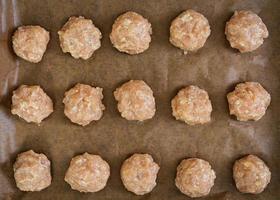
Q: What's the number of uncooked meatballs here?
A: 15